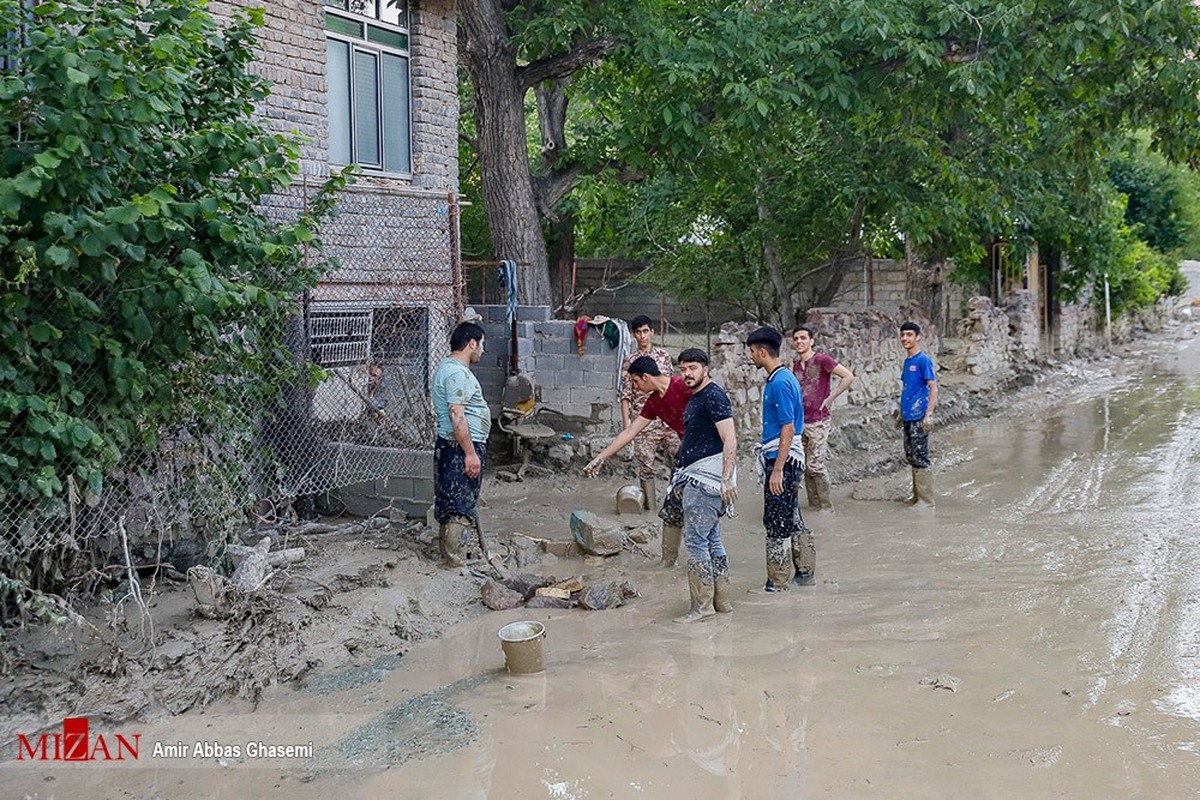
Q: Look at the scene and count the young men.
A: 7